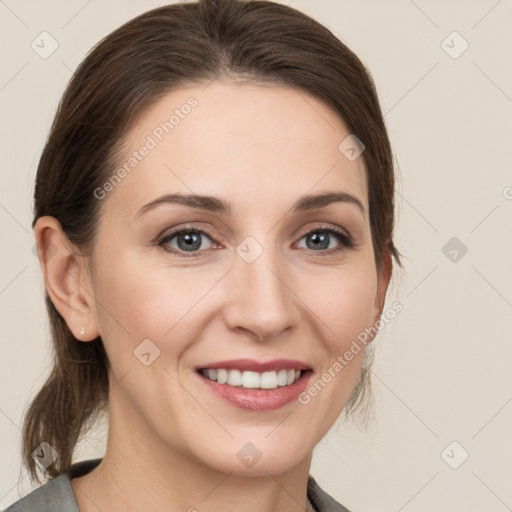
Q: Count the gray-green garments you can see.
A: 1